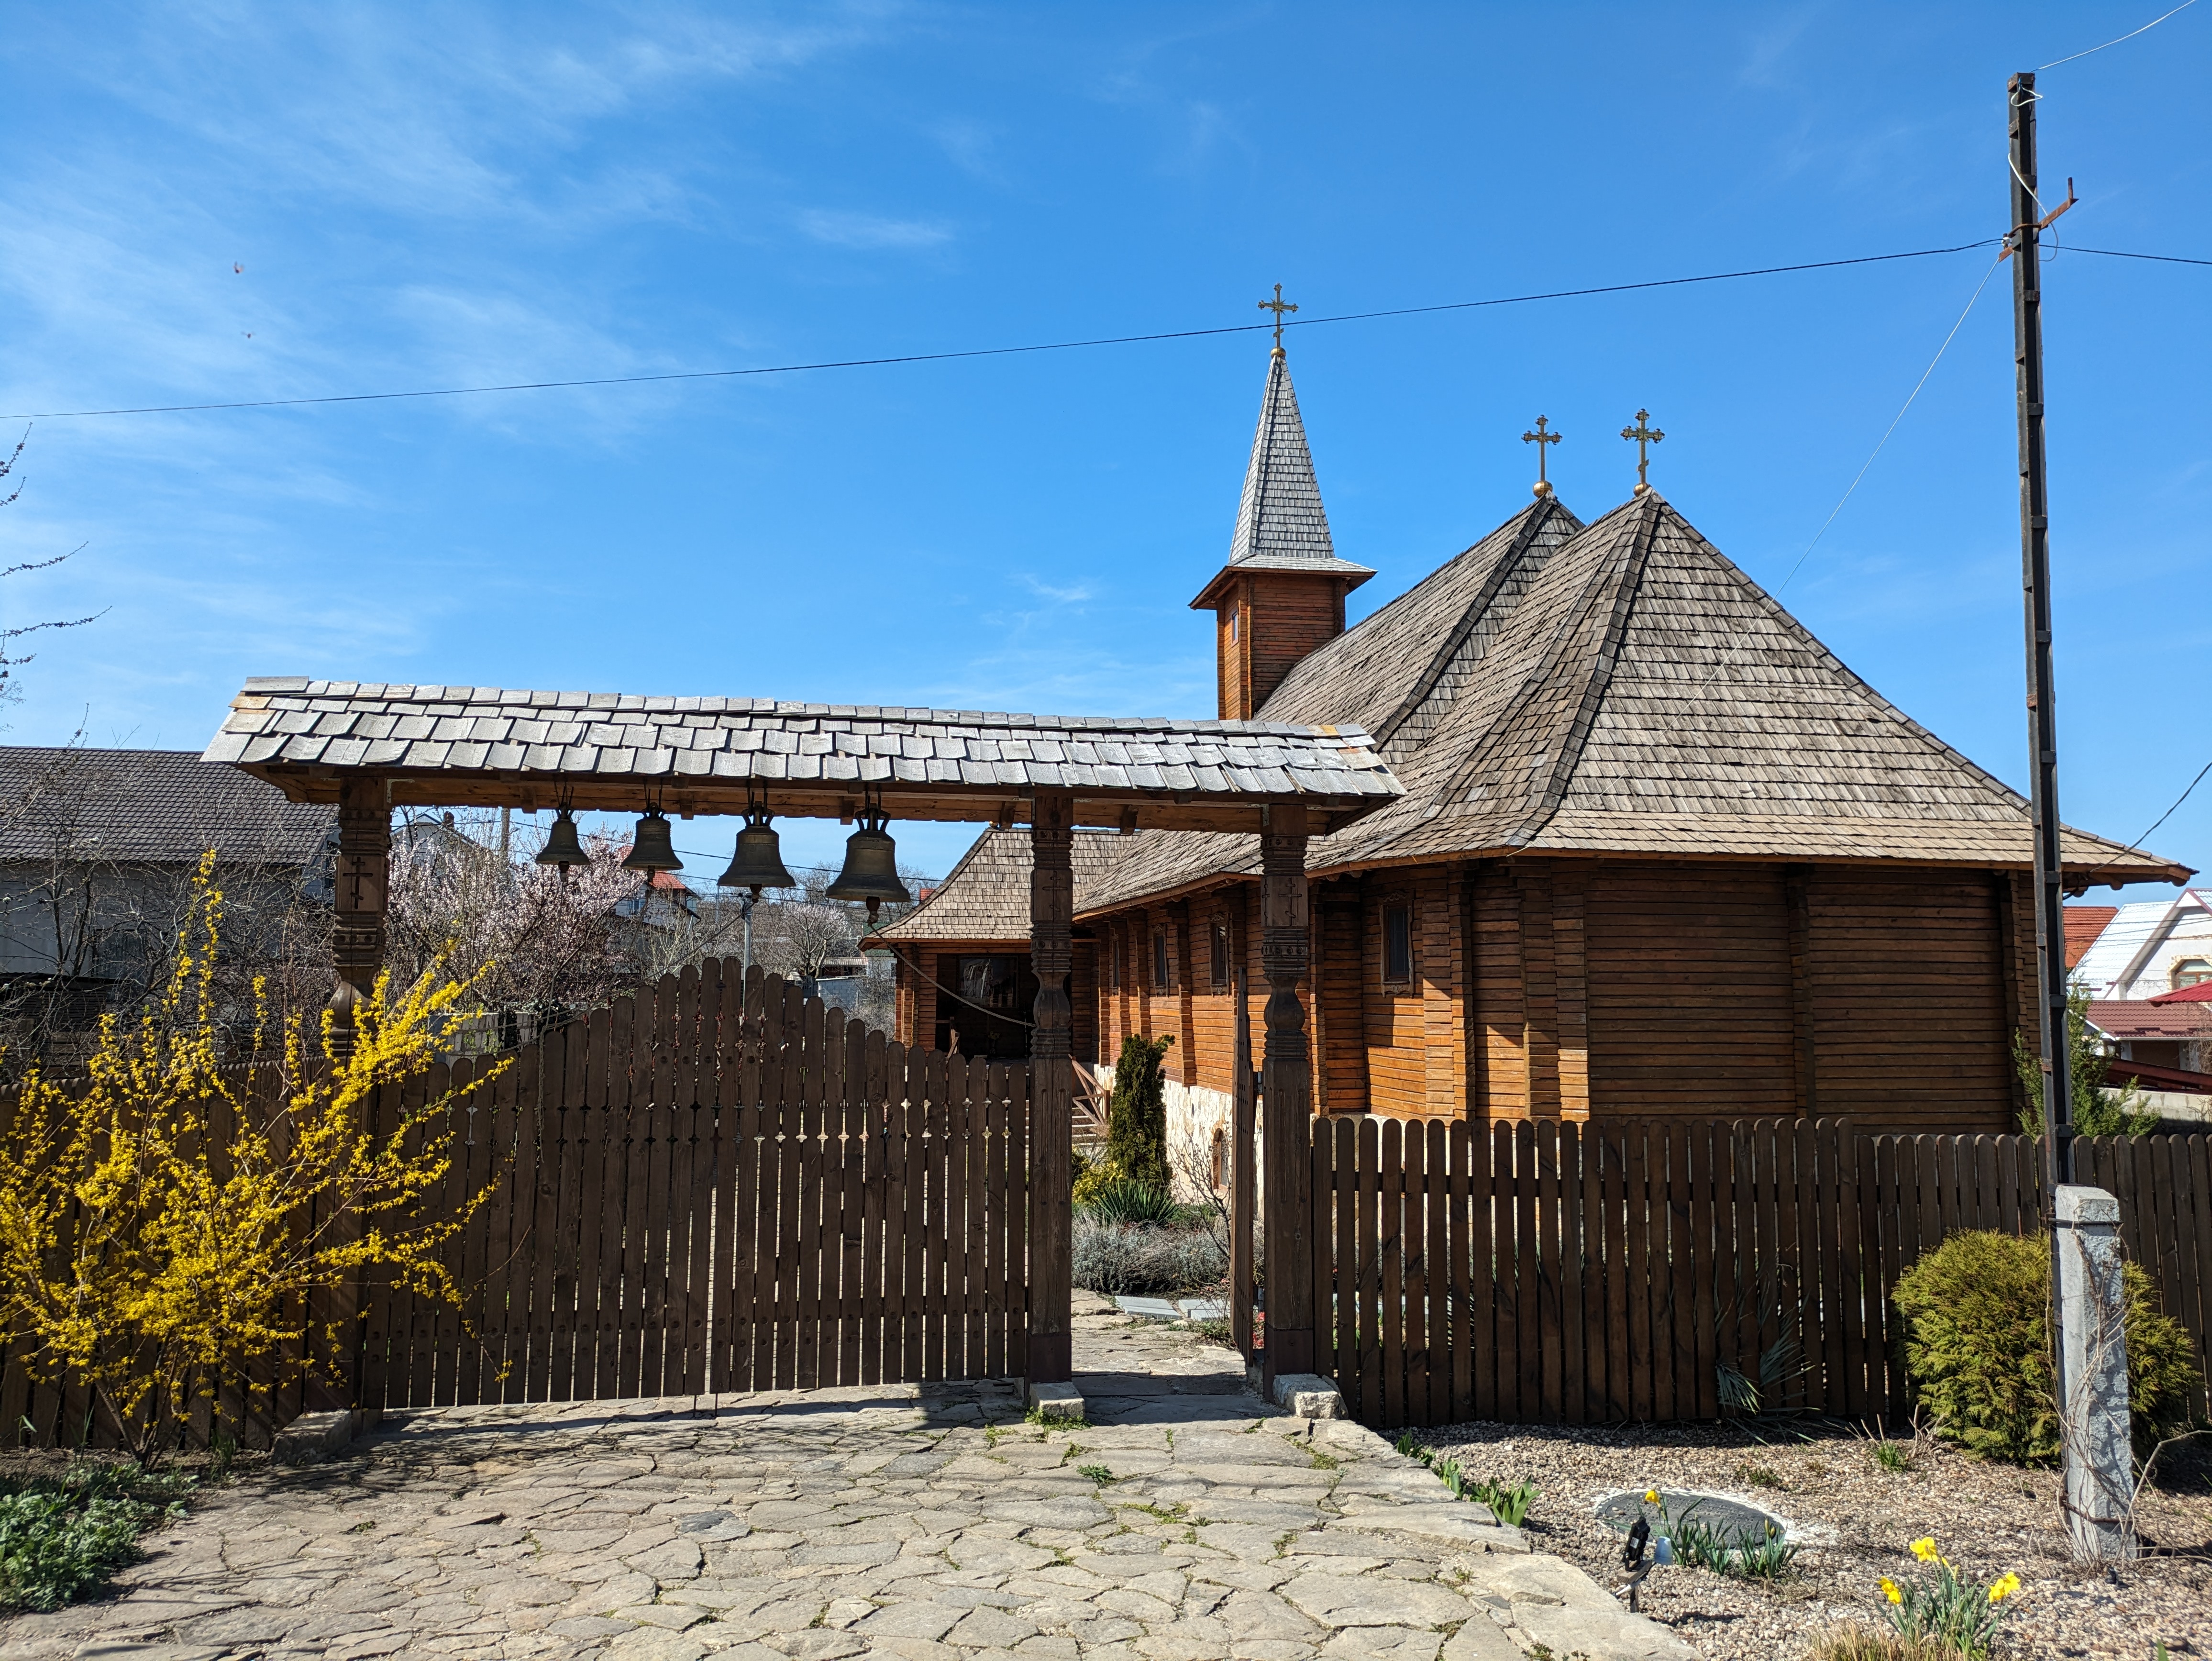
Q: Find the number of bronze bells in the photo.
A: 4